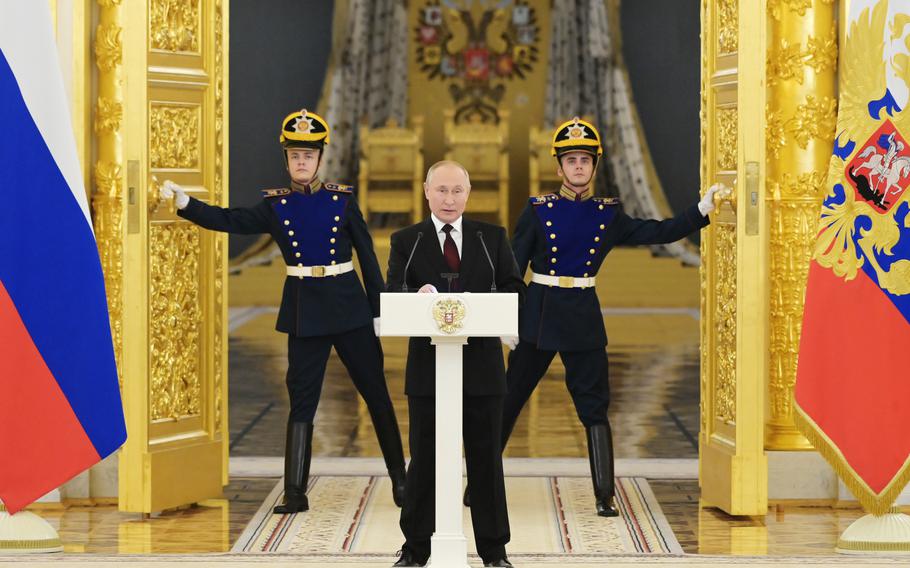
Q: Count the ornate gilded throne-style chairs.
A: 3